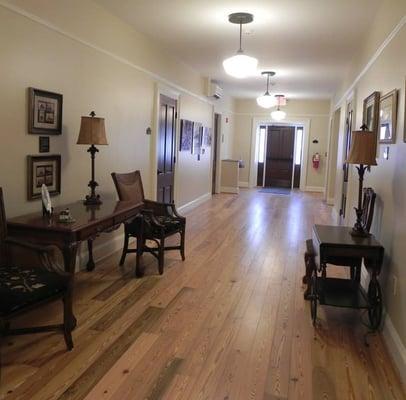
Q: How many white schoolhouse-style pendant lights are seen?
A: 3